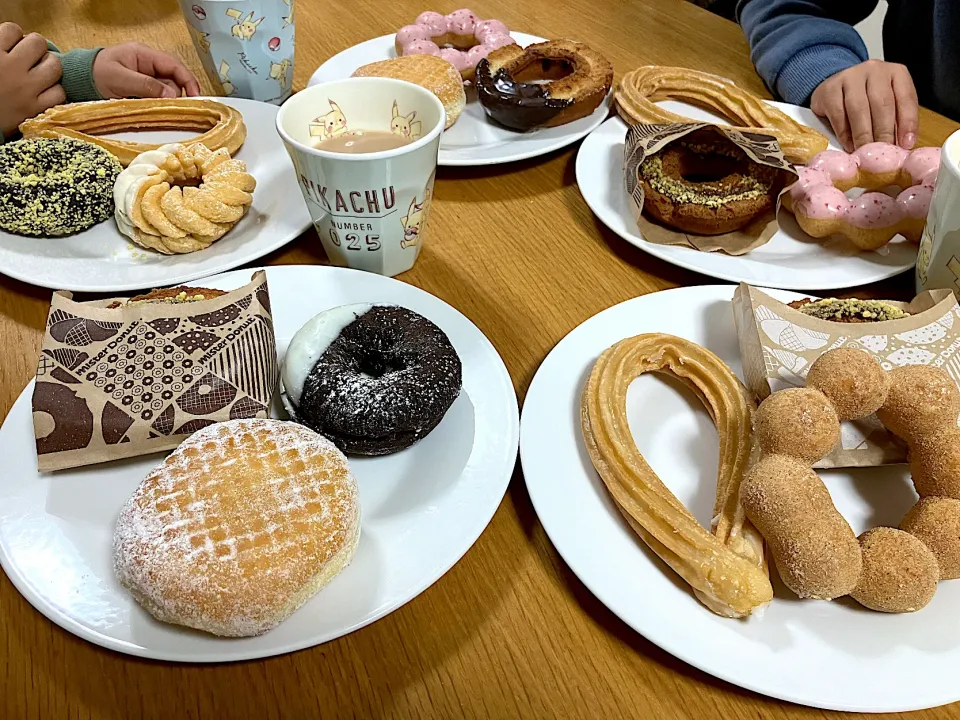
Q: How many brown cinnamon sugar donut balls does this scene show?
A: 8